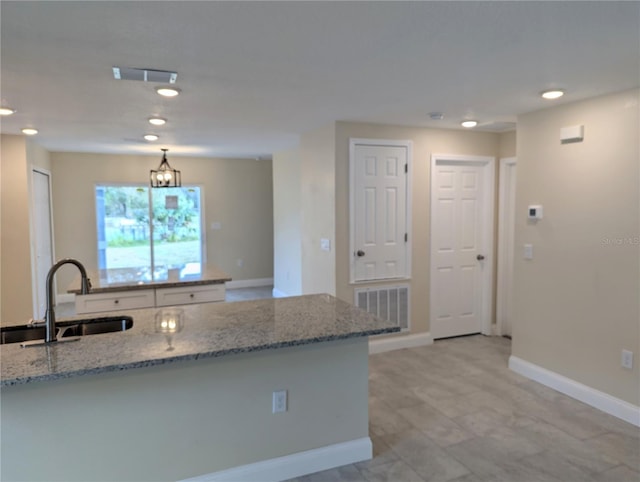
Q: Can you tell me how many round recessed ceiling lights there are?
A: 7